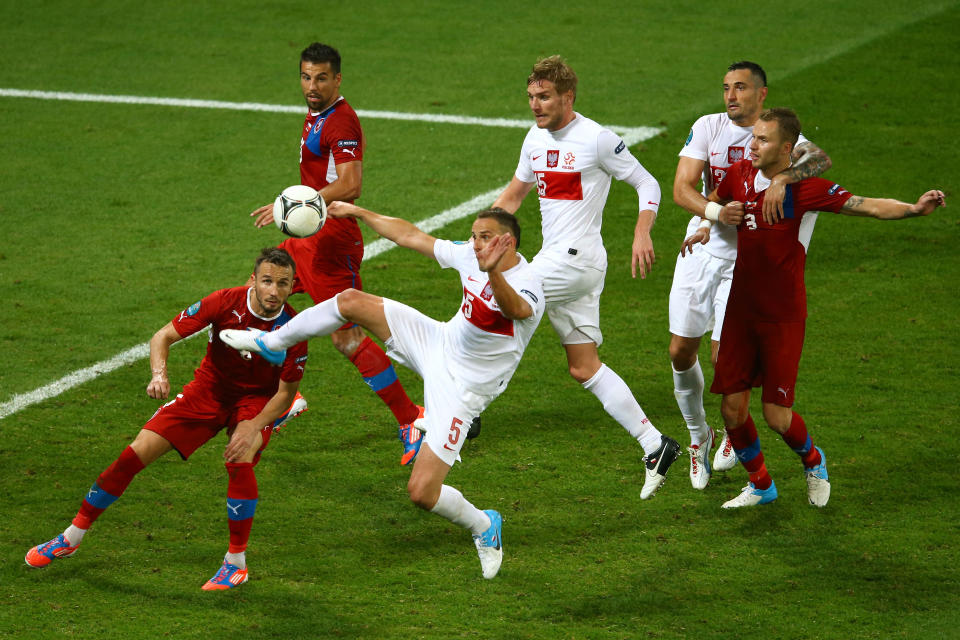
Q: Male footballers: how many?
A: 6